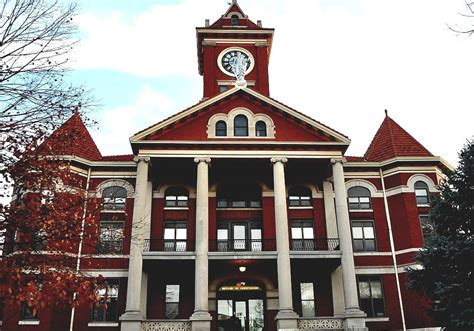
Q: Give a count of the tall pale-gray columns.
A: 4